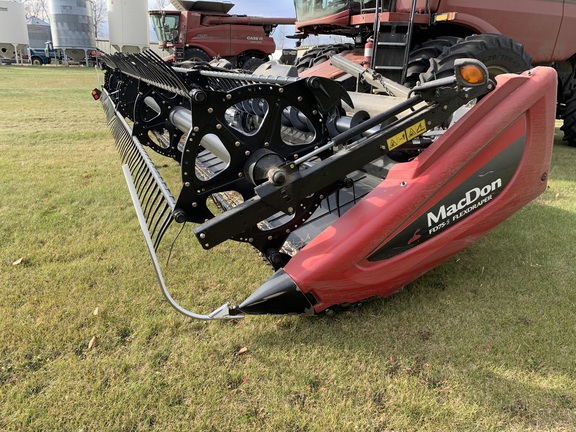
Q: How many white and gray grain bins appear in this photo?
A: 4